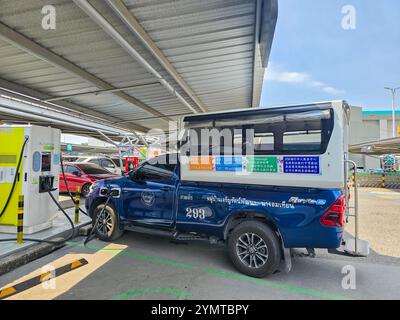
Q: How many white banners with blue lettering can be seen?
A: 0